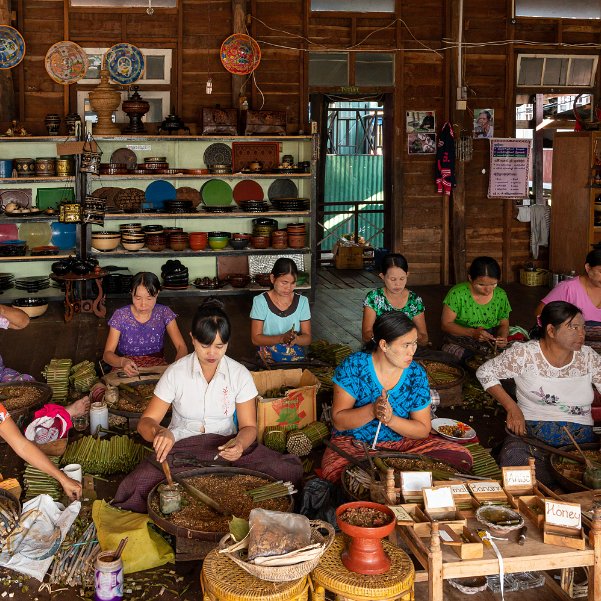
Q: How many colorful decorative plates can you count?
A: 4